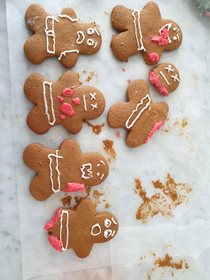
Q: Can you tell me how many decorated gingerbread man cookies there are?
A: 6